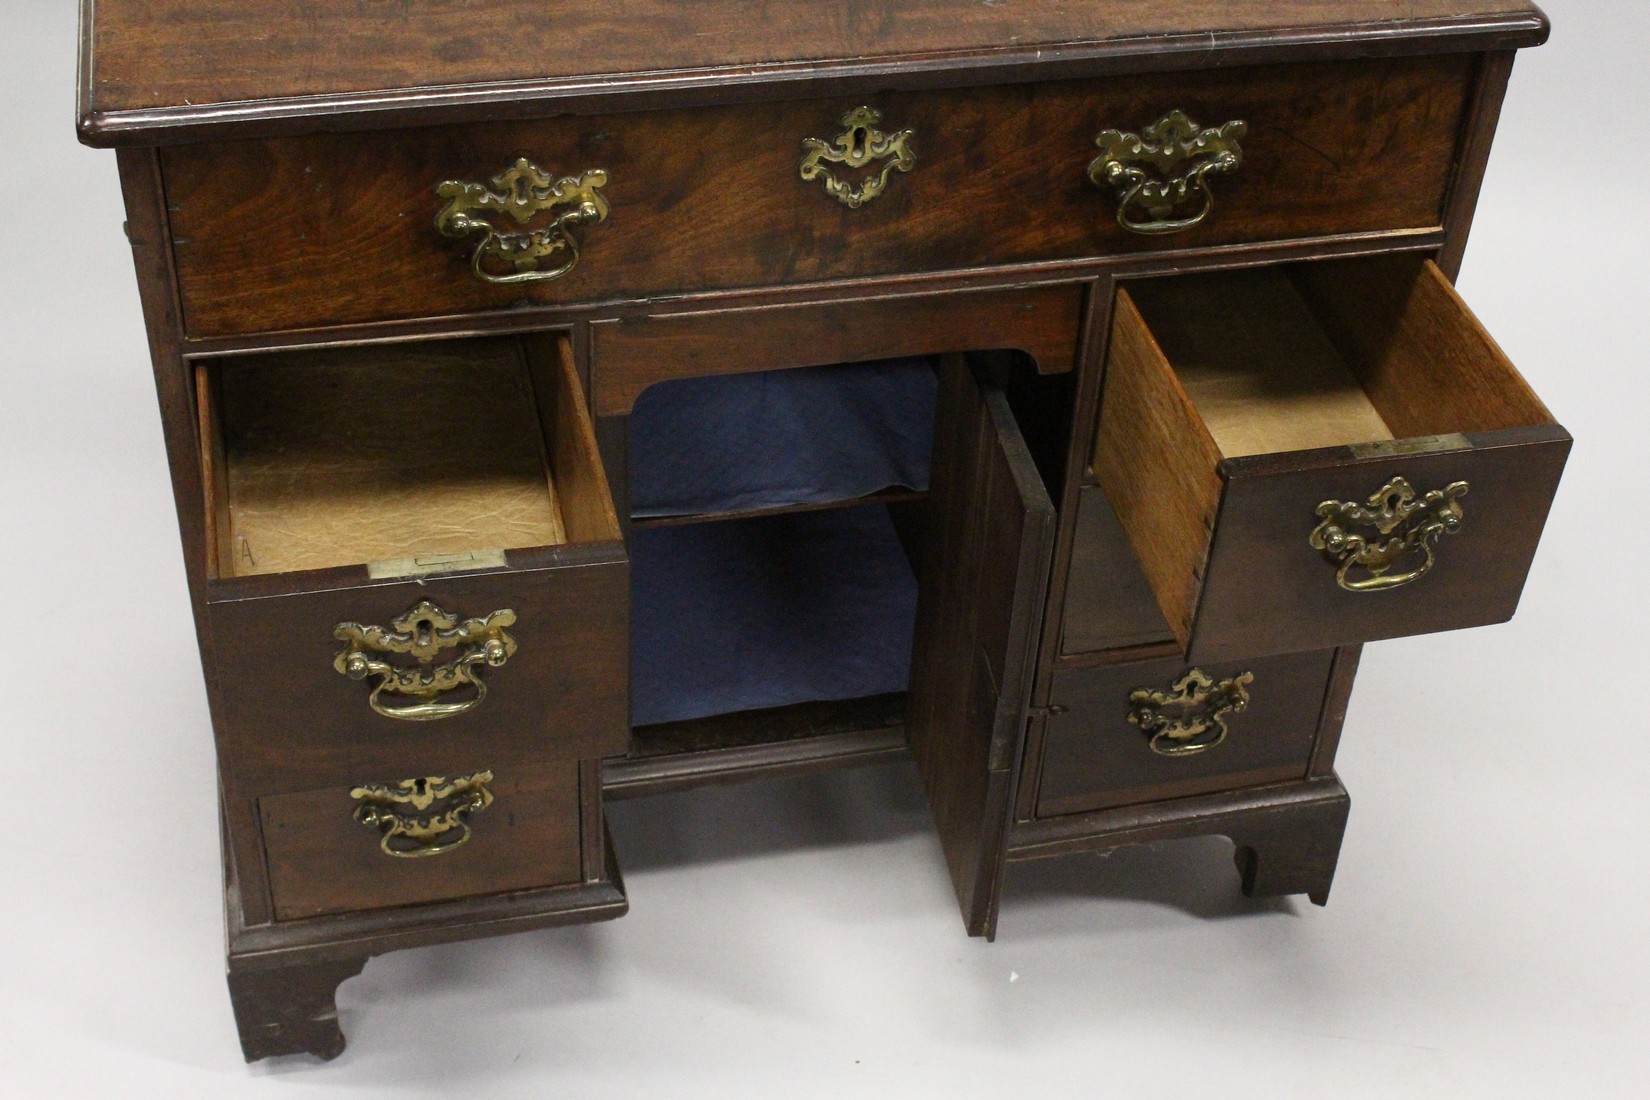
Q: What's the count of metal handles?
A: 6